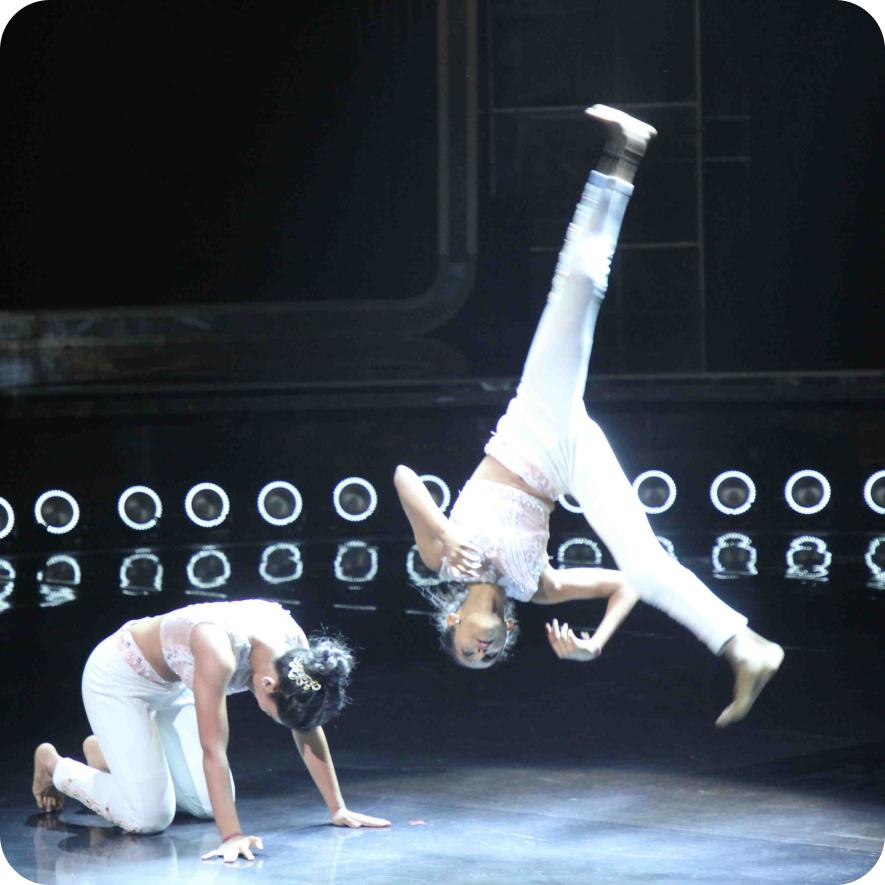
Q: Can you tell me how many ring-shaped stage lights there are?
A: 12